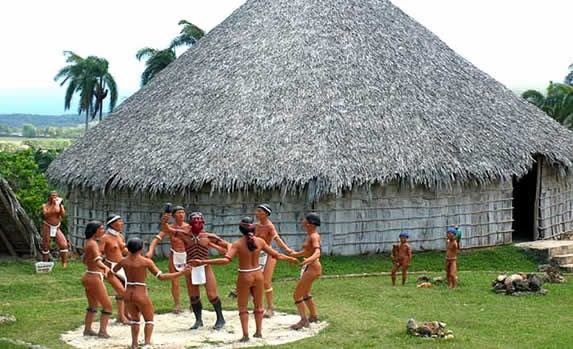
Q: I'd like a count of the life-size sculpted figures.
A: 11